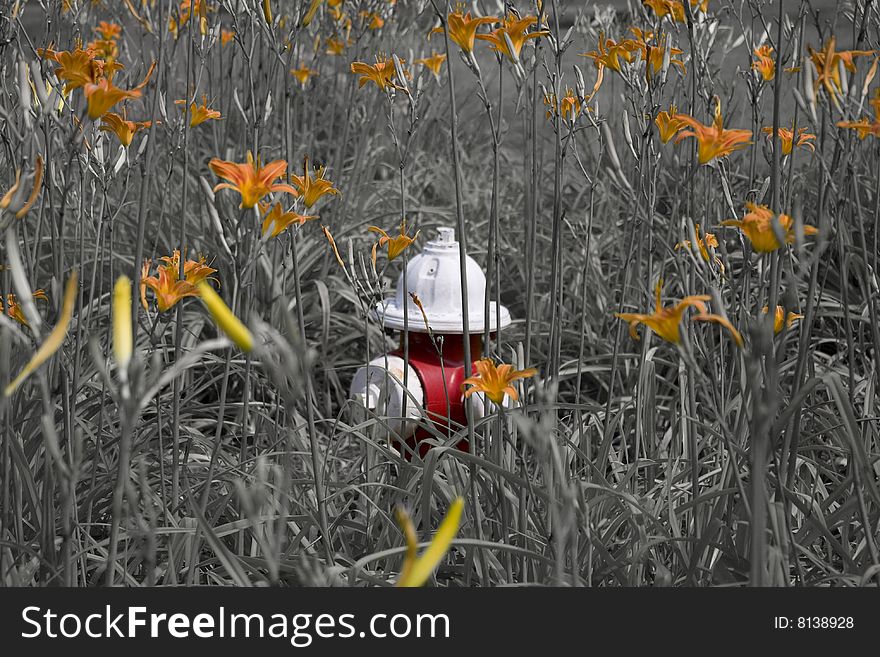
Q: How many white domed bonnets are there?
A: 1